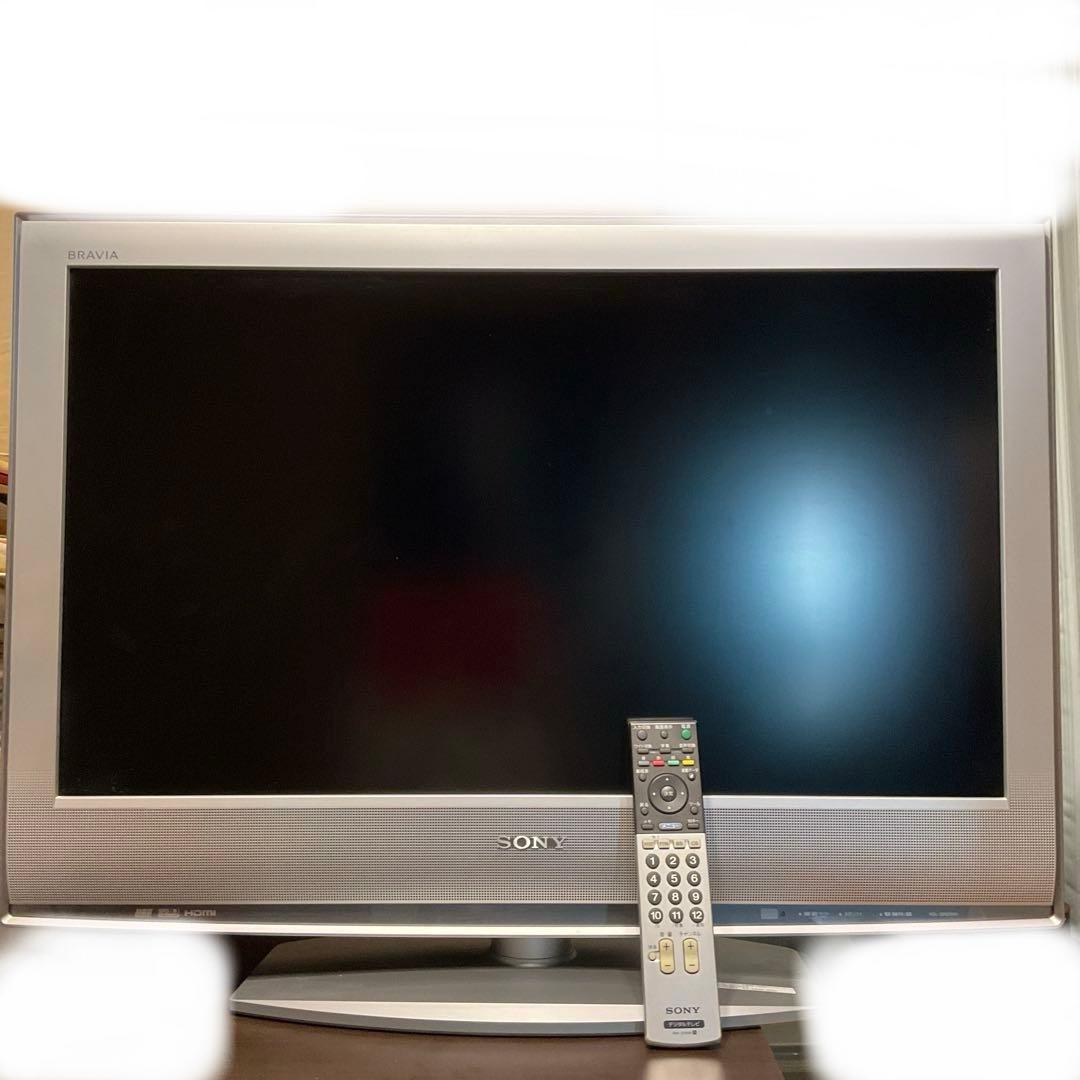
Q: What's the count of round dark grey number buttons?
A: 12